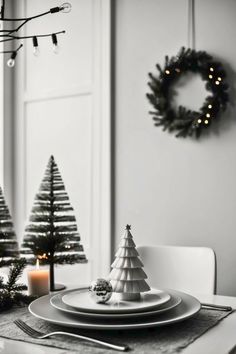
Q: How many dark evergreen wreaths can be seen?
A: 1